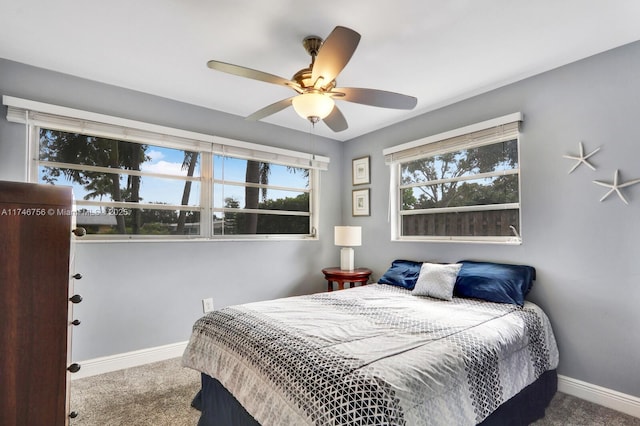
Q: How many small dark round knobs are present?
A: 6